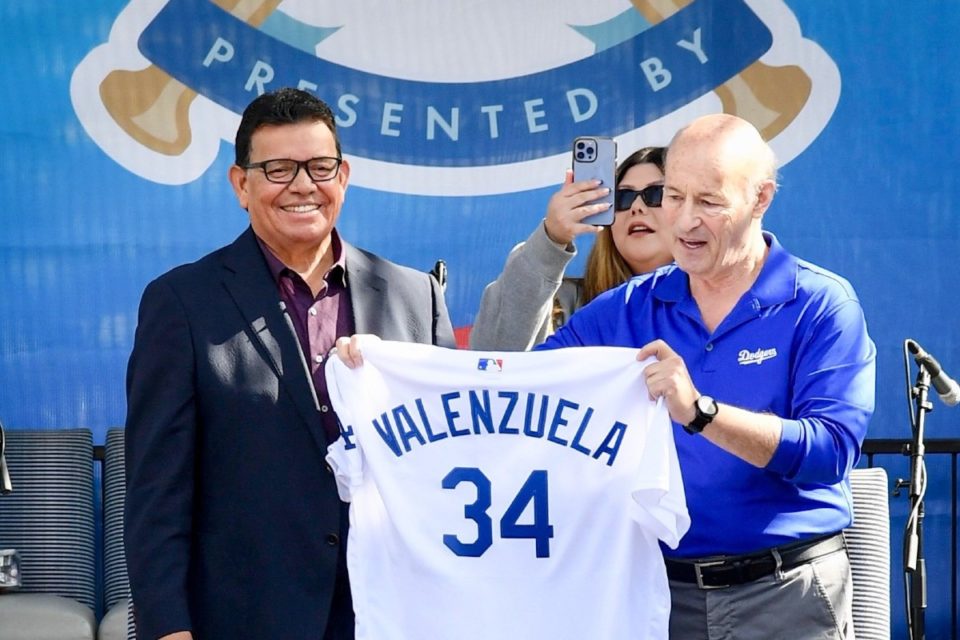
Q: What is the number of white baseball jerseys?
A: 1